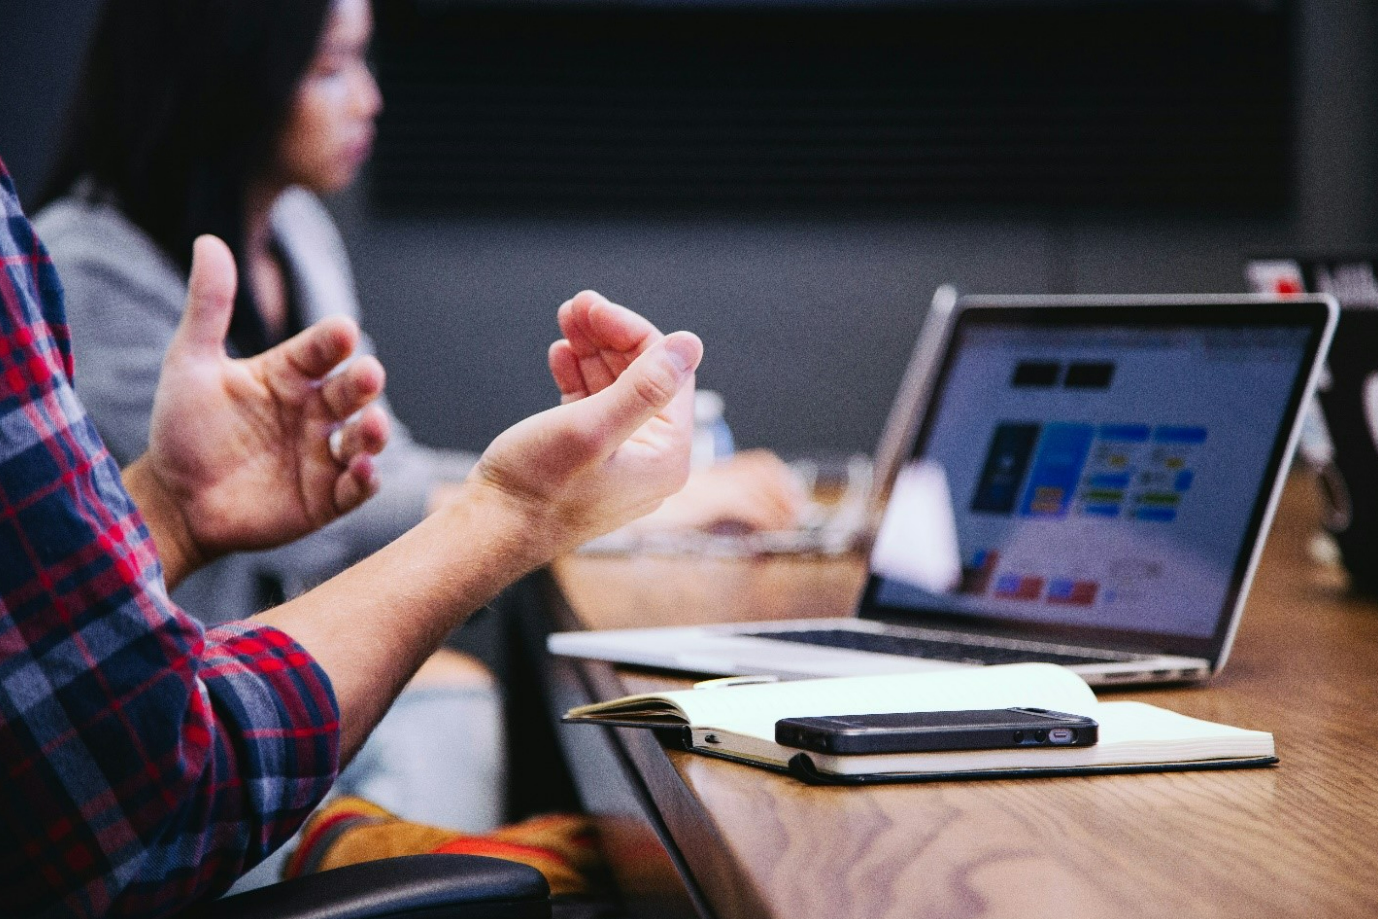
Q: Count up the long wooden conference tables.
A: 1